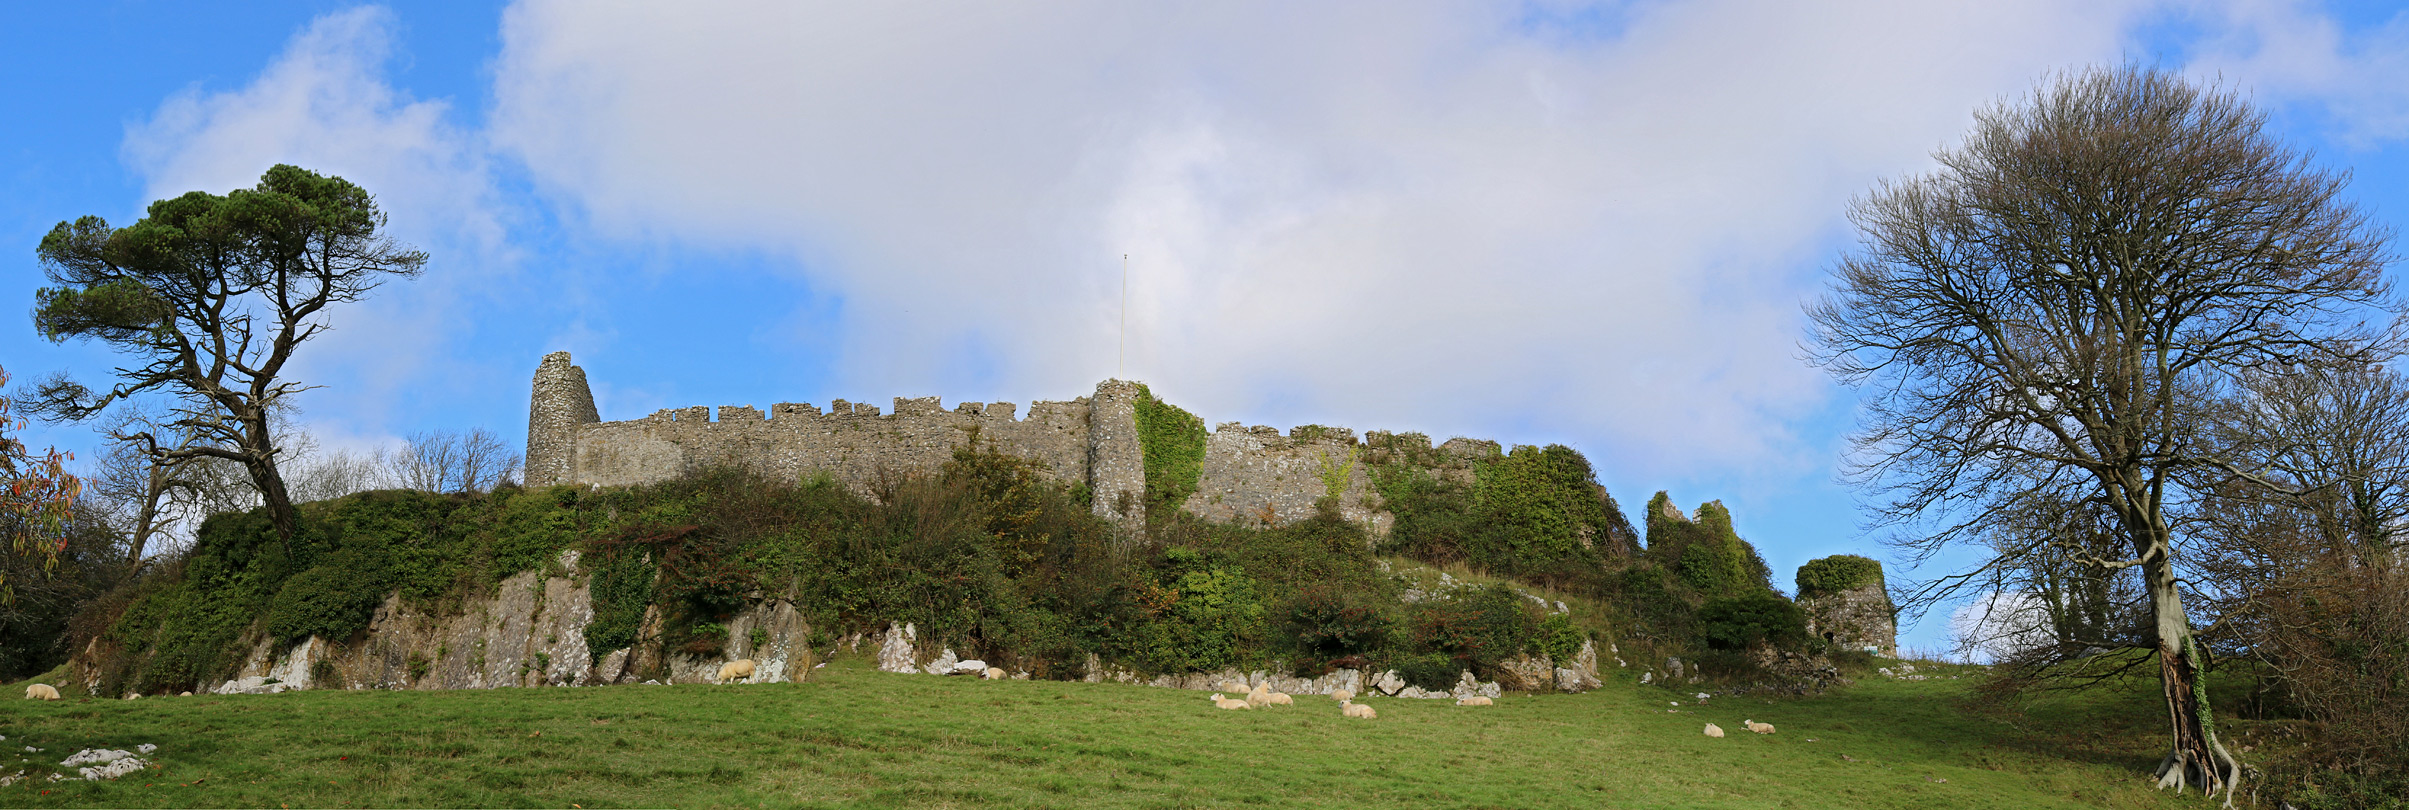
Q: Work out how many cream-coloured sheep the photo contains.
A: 14